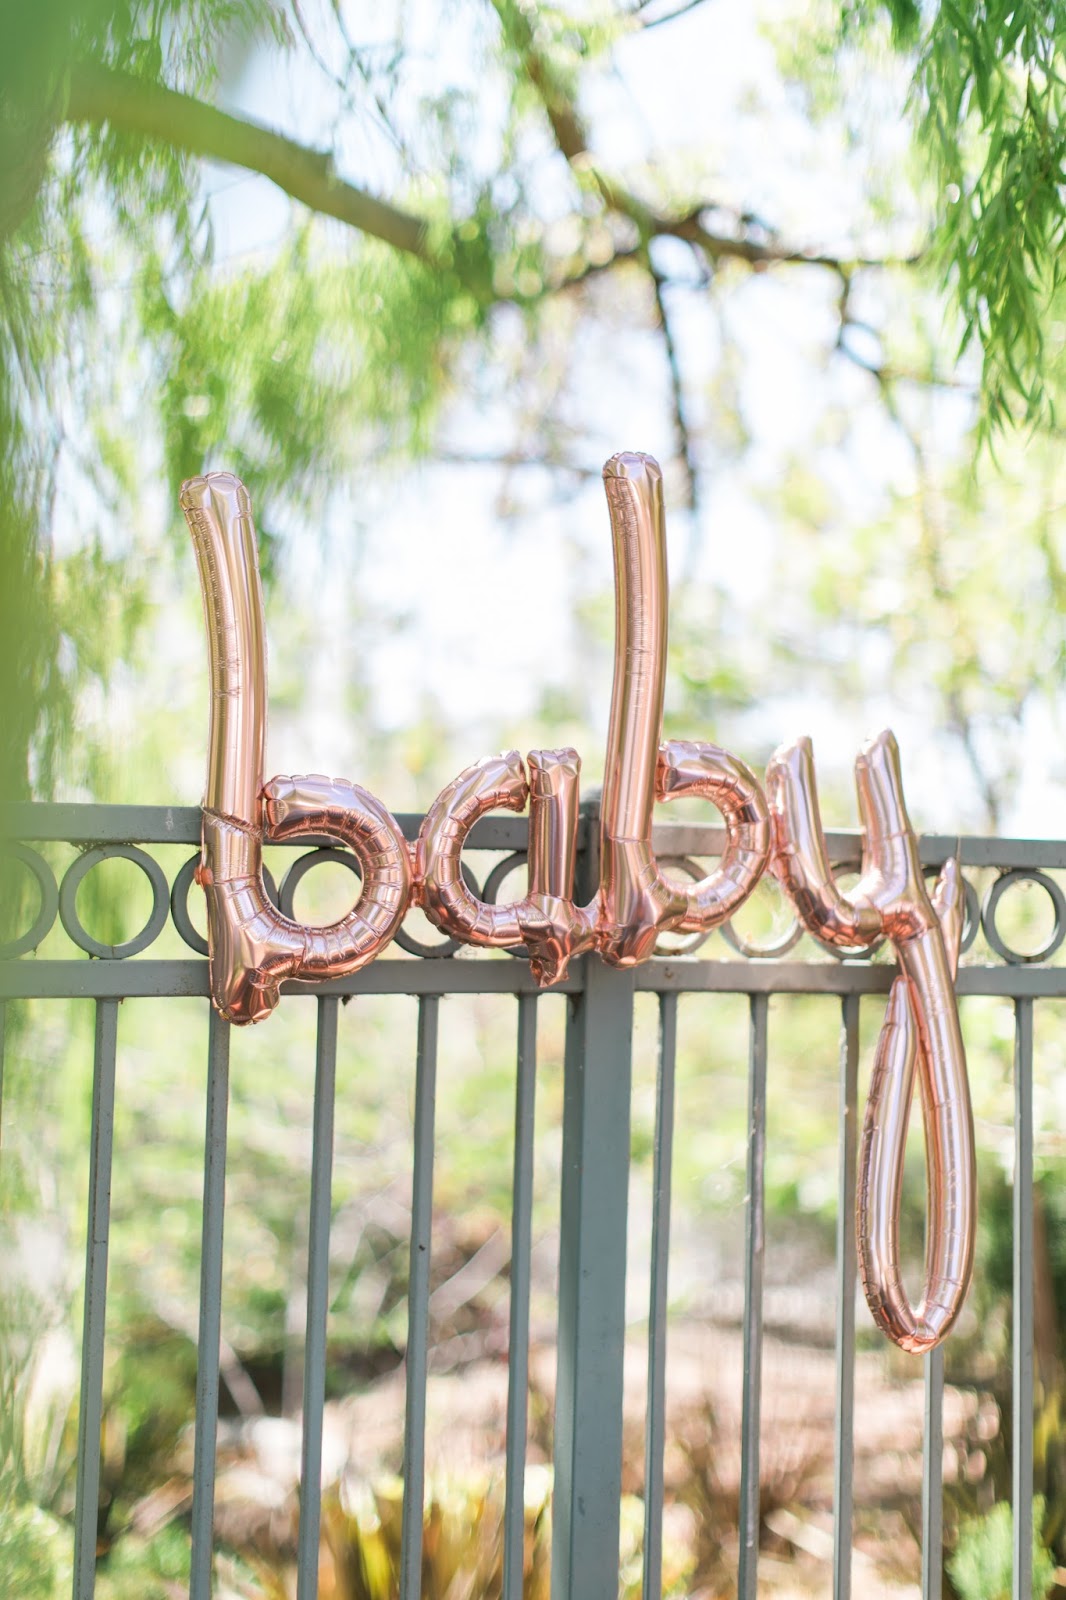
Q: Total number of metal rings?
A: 11